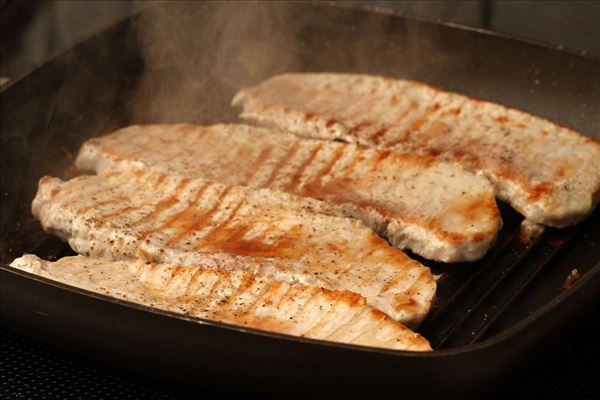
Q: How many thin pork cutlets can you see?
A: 4